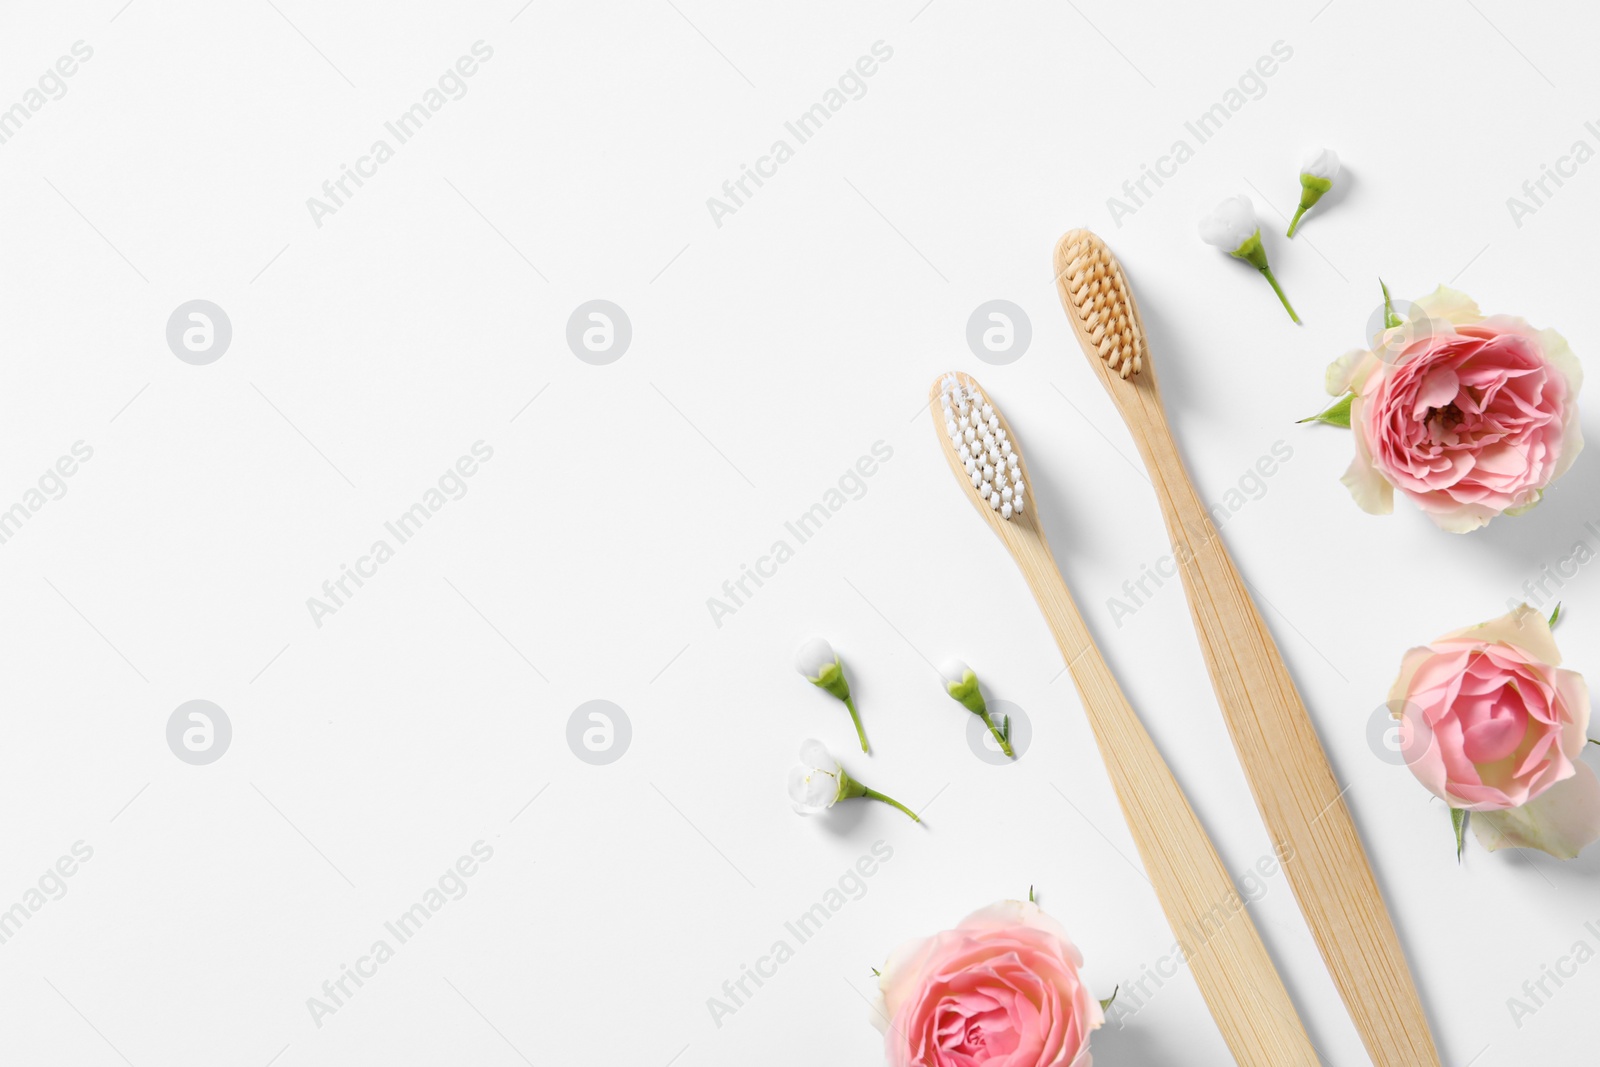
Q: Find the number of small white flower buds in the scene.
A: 5